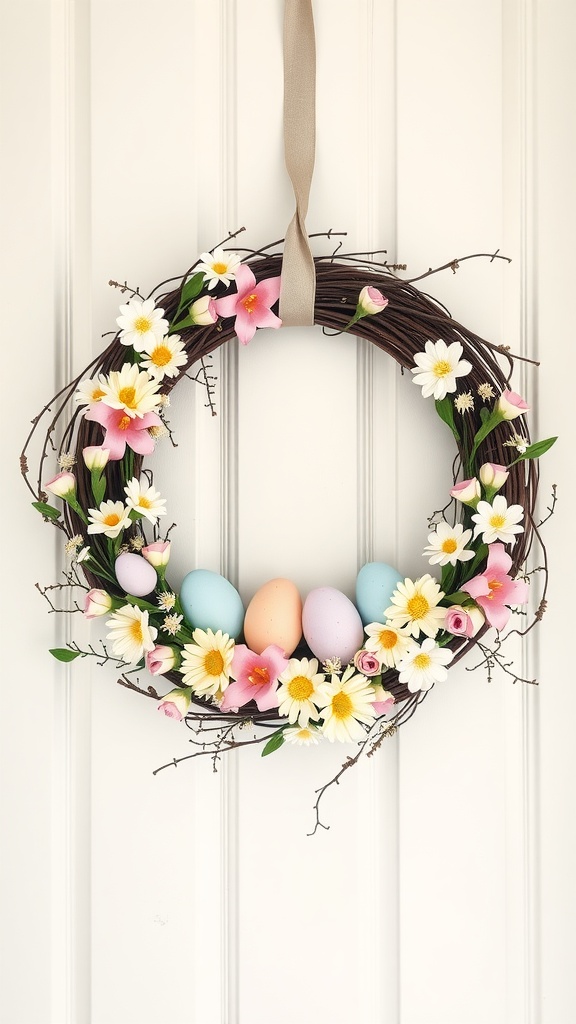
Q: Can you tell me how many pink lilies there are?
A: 4